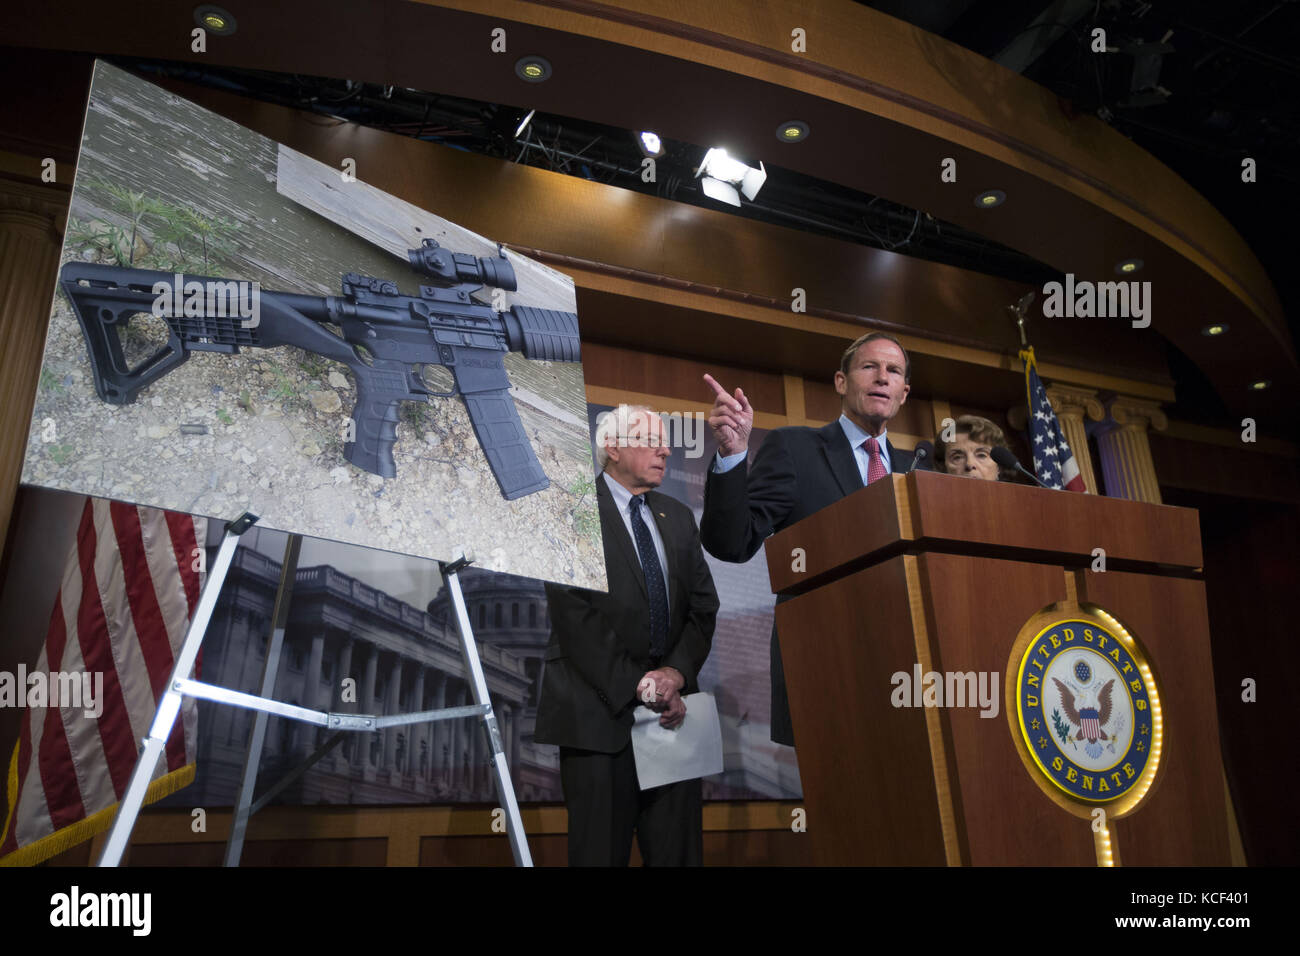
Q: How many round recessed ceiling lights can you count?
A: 7